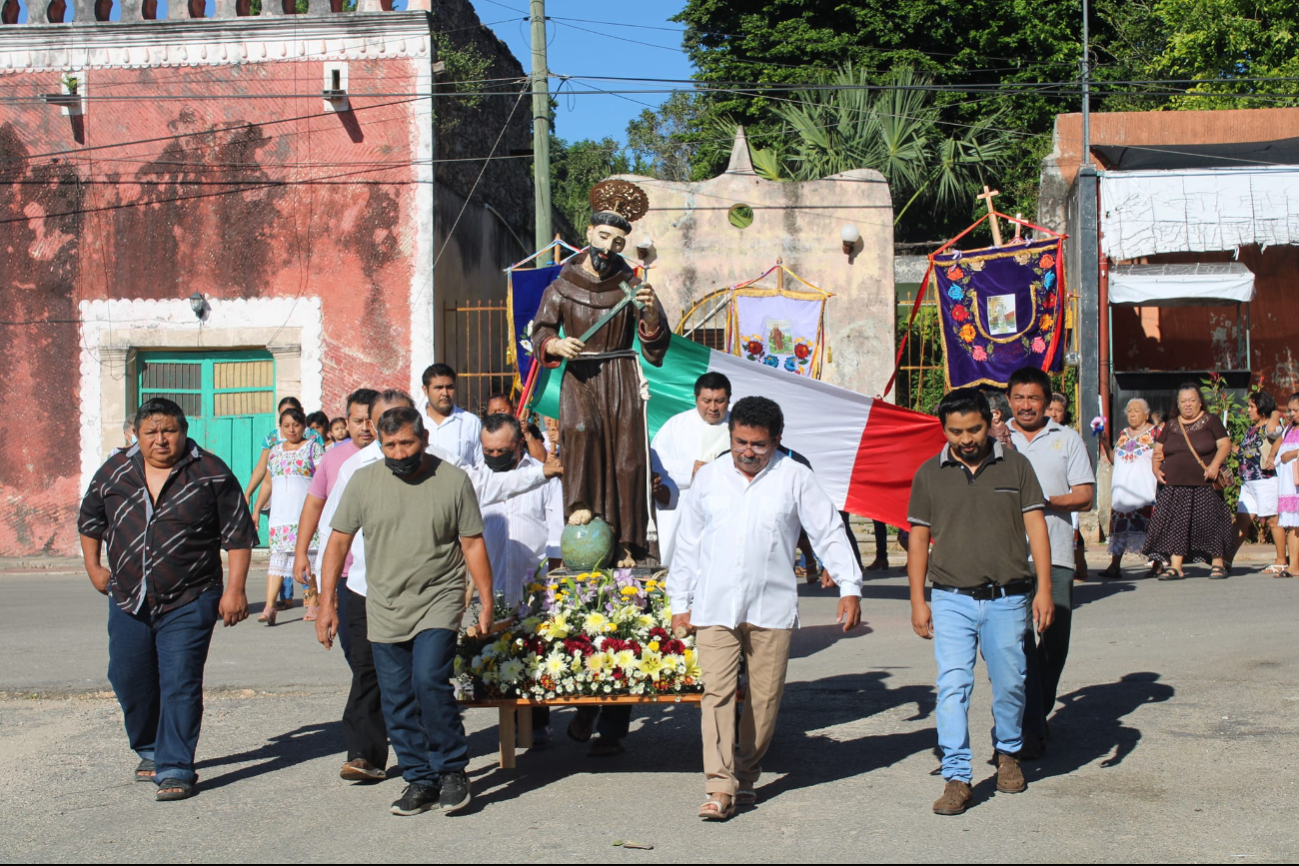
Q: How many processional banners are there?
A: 3